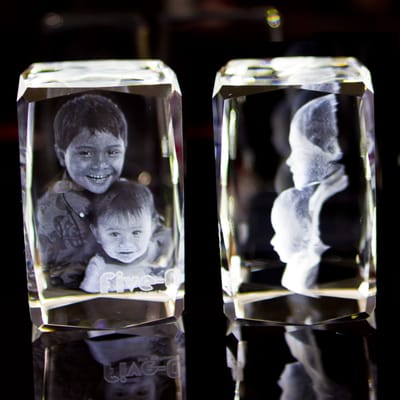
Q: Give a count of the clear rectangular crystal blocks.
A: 2